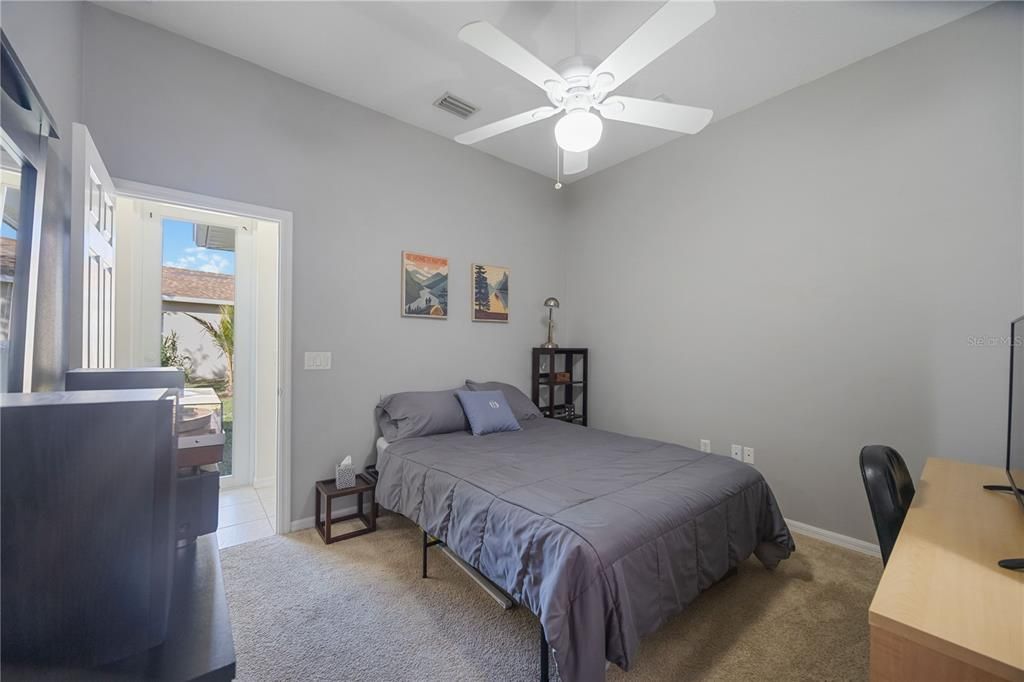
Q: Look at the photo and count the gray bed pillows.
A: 2